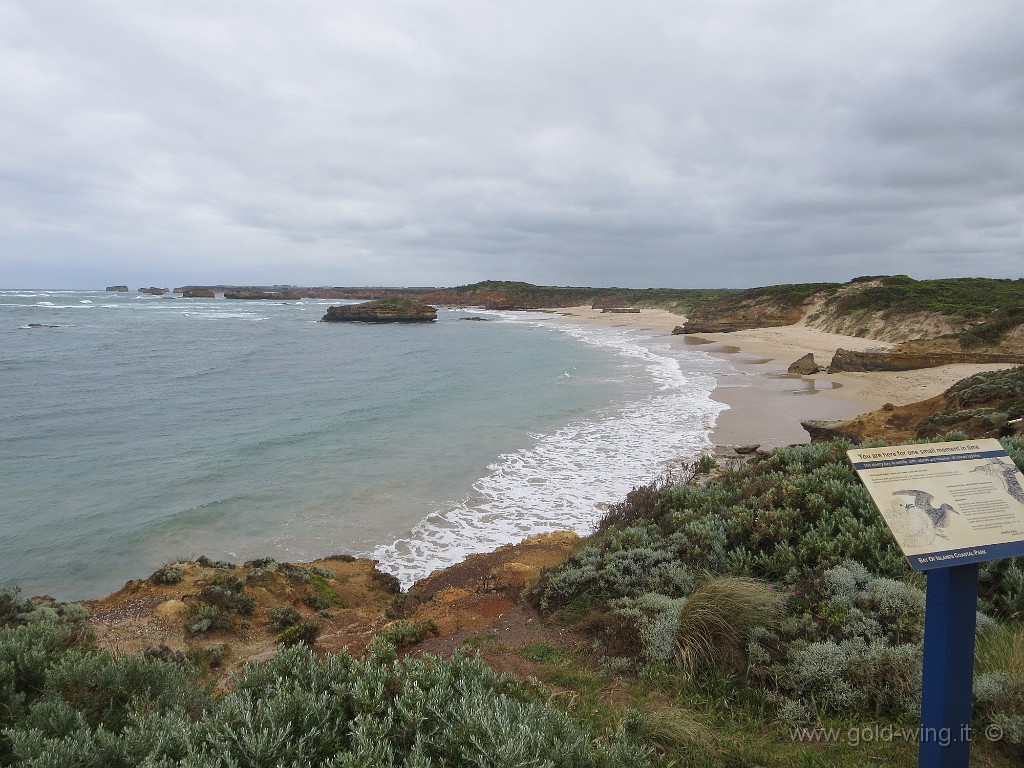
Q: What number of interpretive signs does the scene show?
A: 1